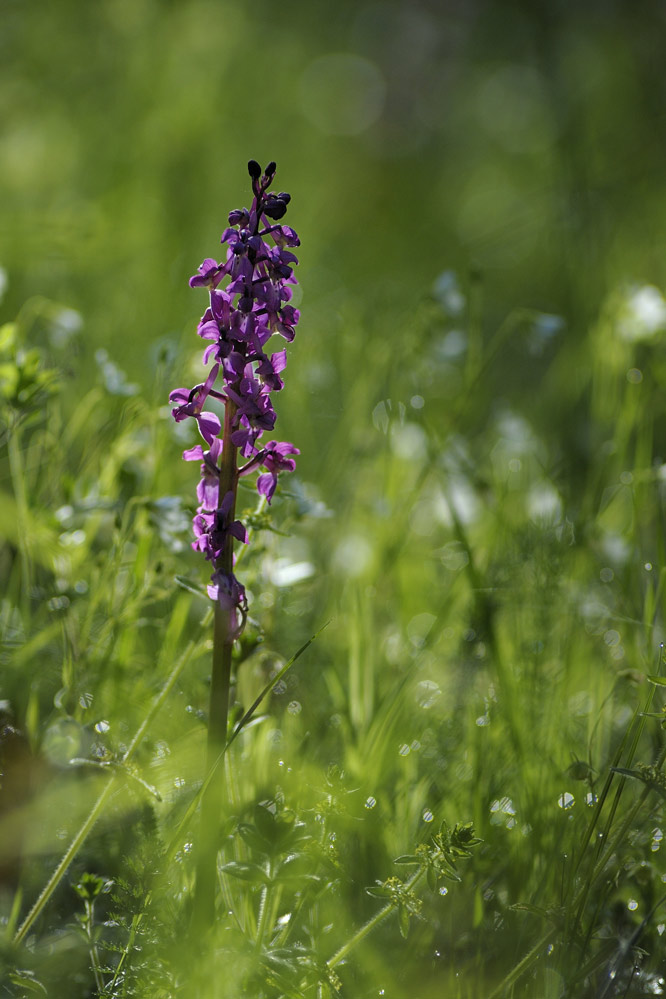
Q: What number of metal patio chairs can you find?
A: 0